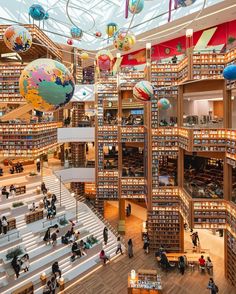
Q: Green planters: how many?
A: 5